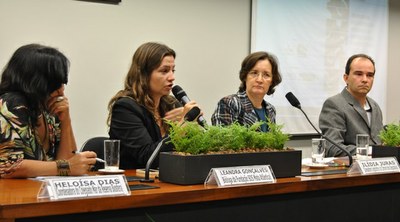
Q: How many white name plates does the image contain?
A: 3